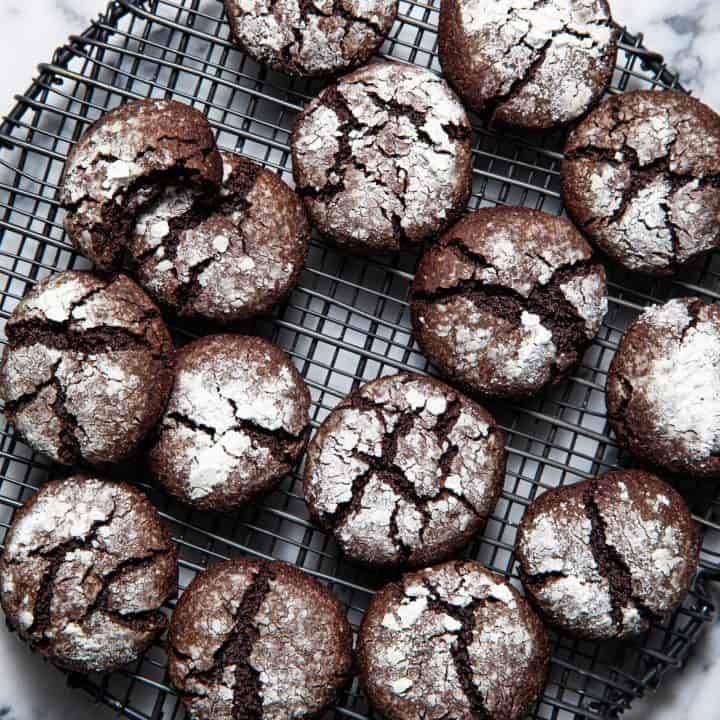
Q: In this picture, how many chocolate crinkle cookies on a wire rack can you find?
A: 15